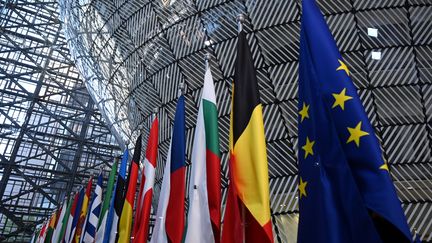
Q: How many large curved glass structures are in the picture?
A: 1